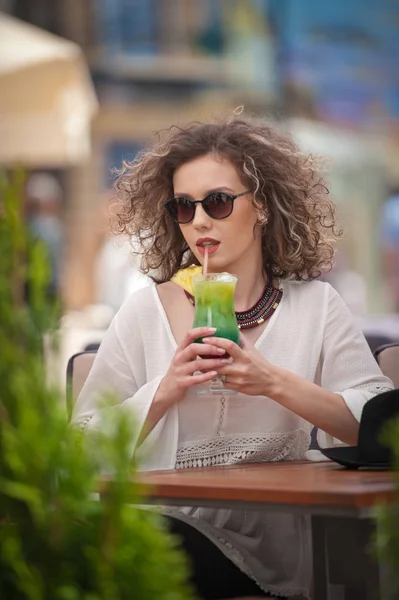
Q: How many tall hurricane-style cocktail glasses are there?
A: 1